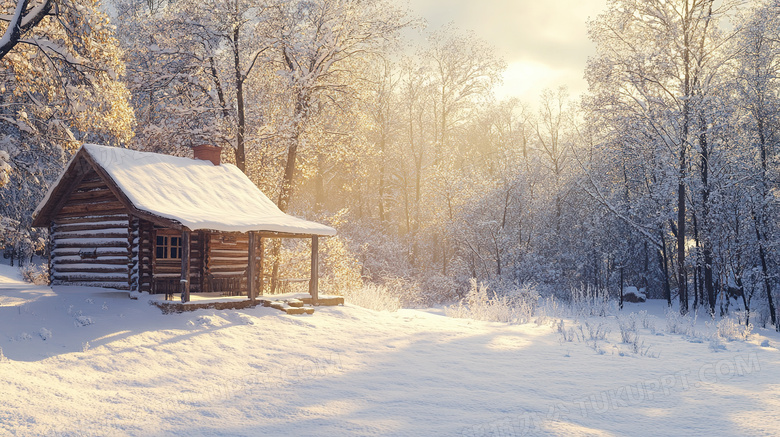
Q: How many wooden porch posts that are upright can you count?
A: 3